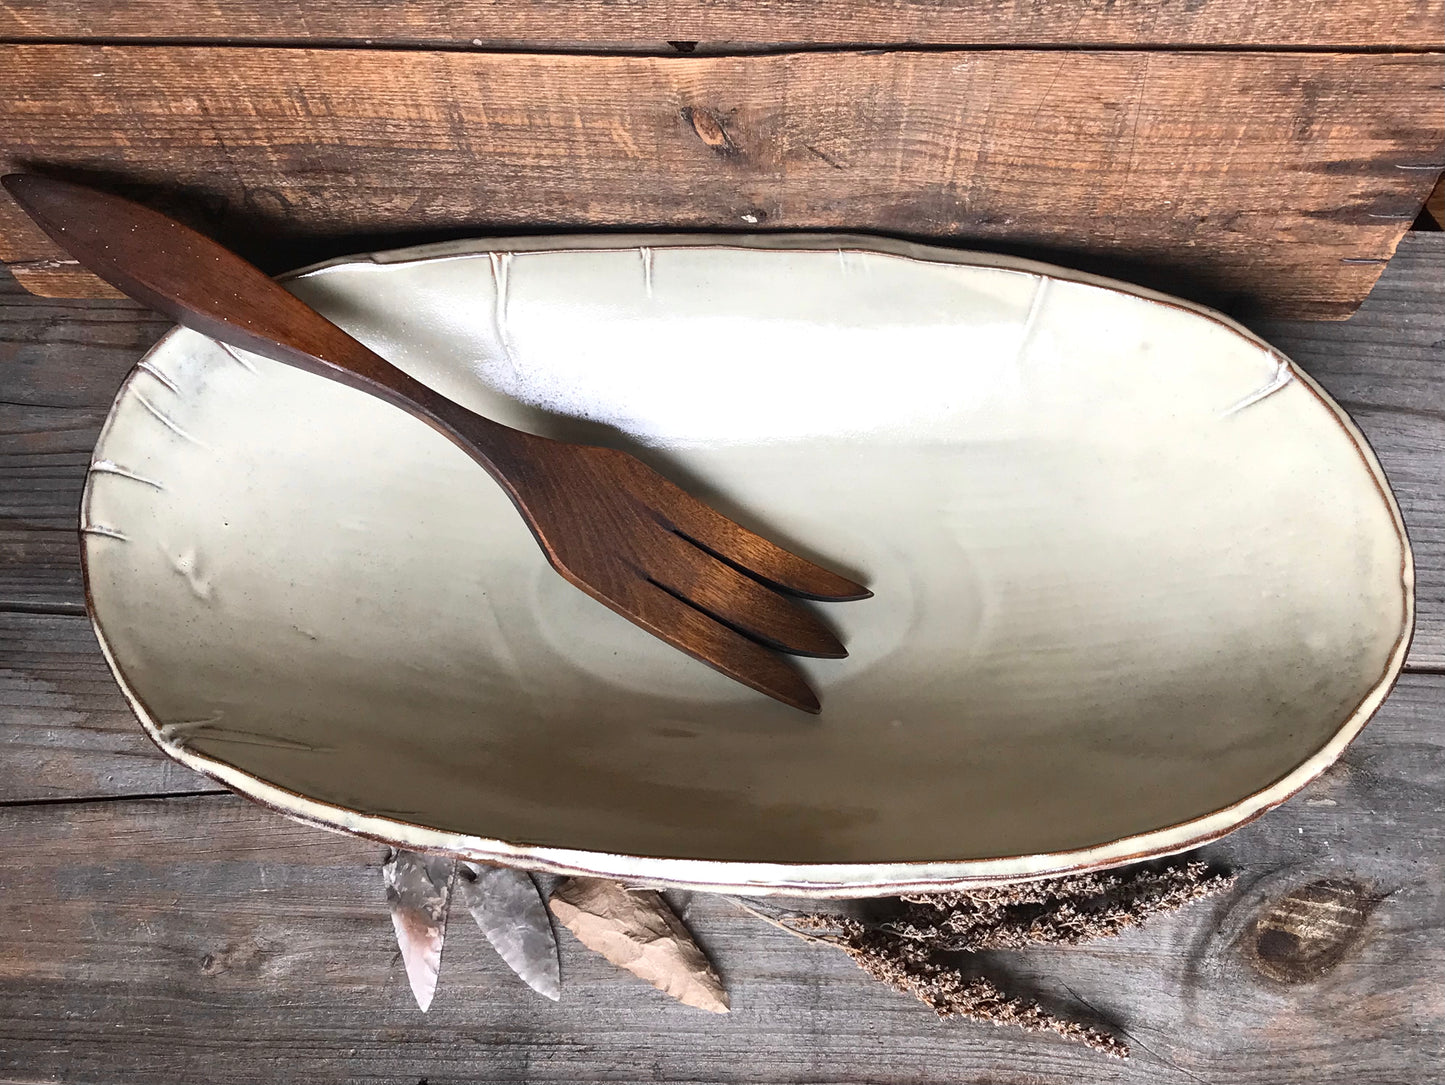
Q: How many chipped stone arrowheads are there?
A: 3